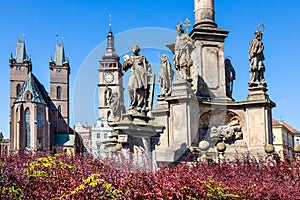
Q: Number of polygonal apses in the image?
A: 1